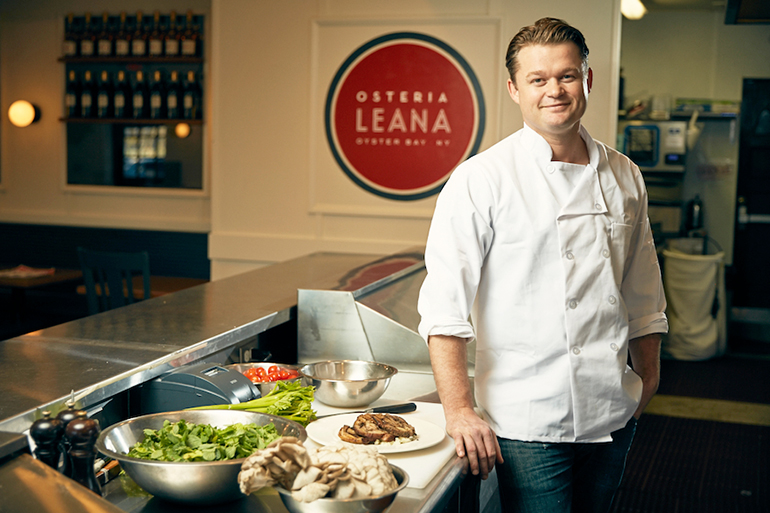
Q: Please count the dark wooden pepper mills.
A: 3